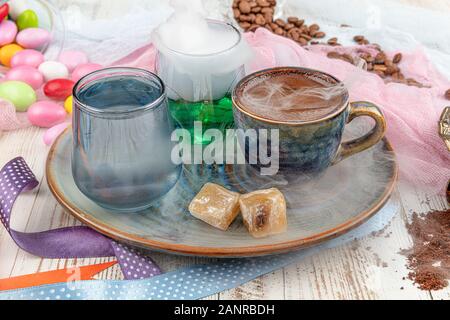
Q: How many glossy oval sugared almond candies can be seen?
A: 15